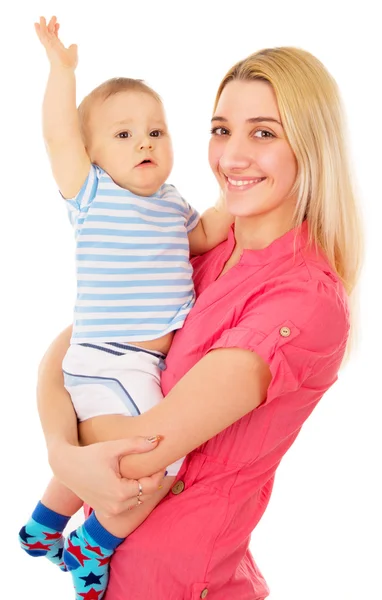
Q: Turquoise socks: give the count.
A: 2